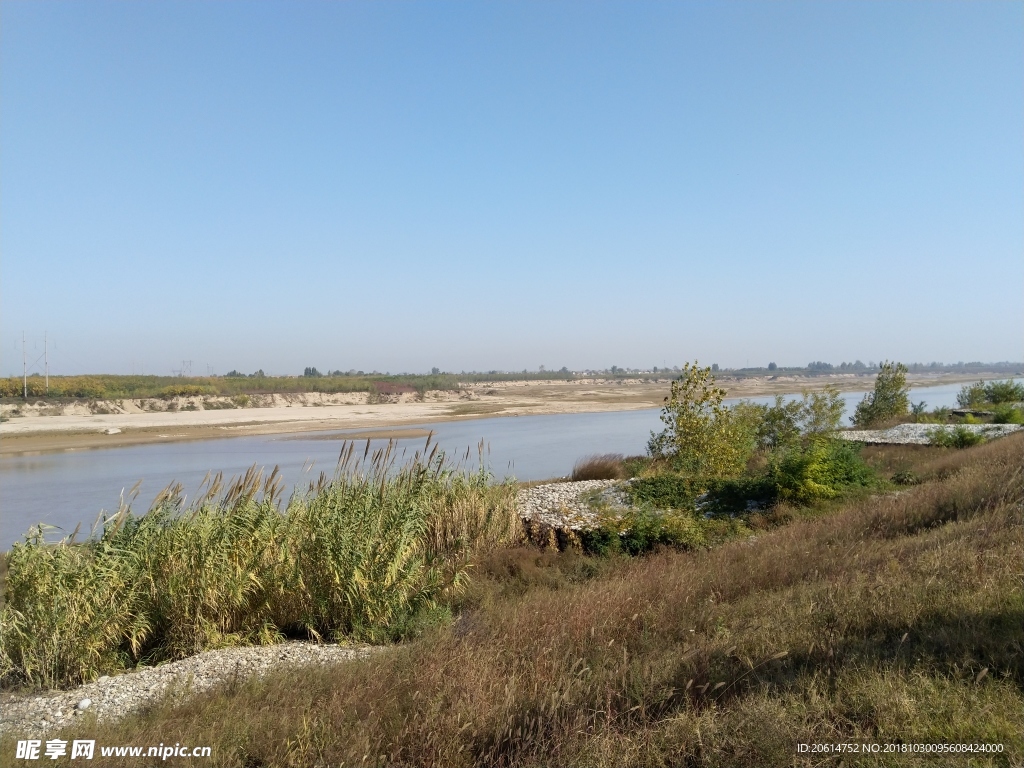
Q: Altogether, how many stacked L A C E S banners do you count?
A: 0